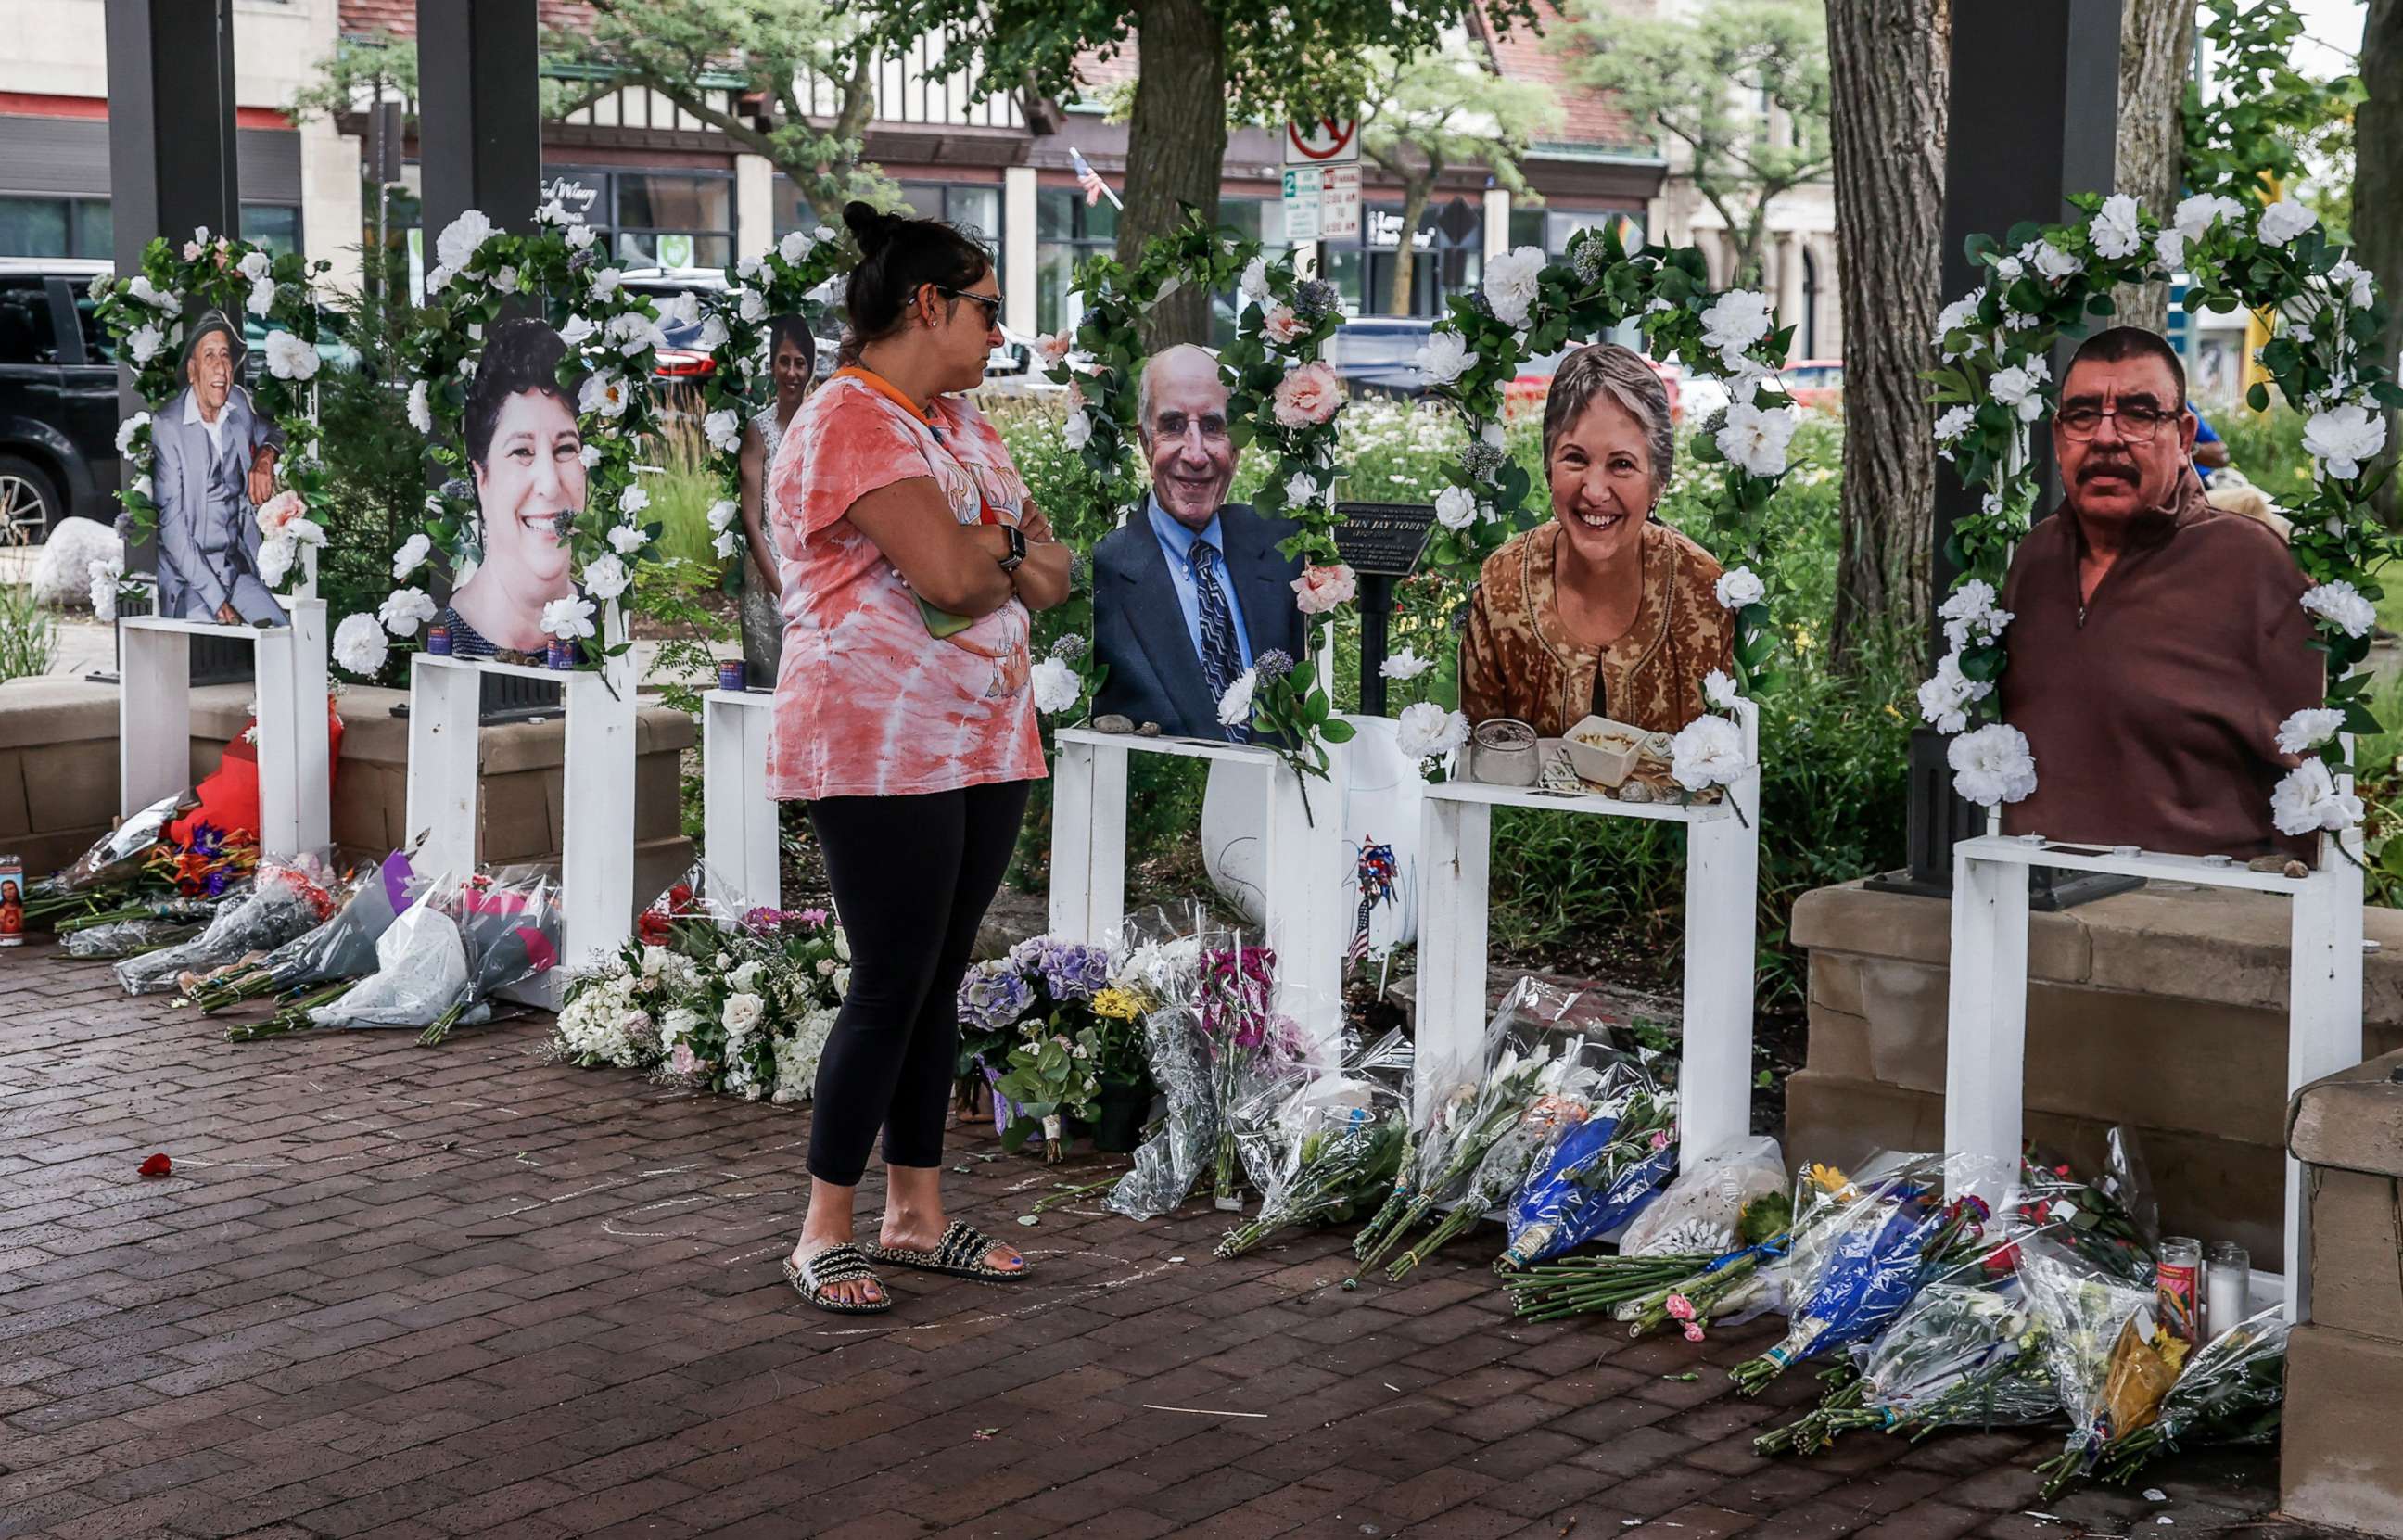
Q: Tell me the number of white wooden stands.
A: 6